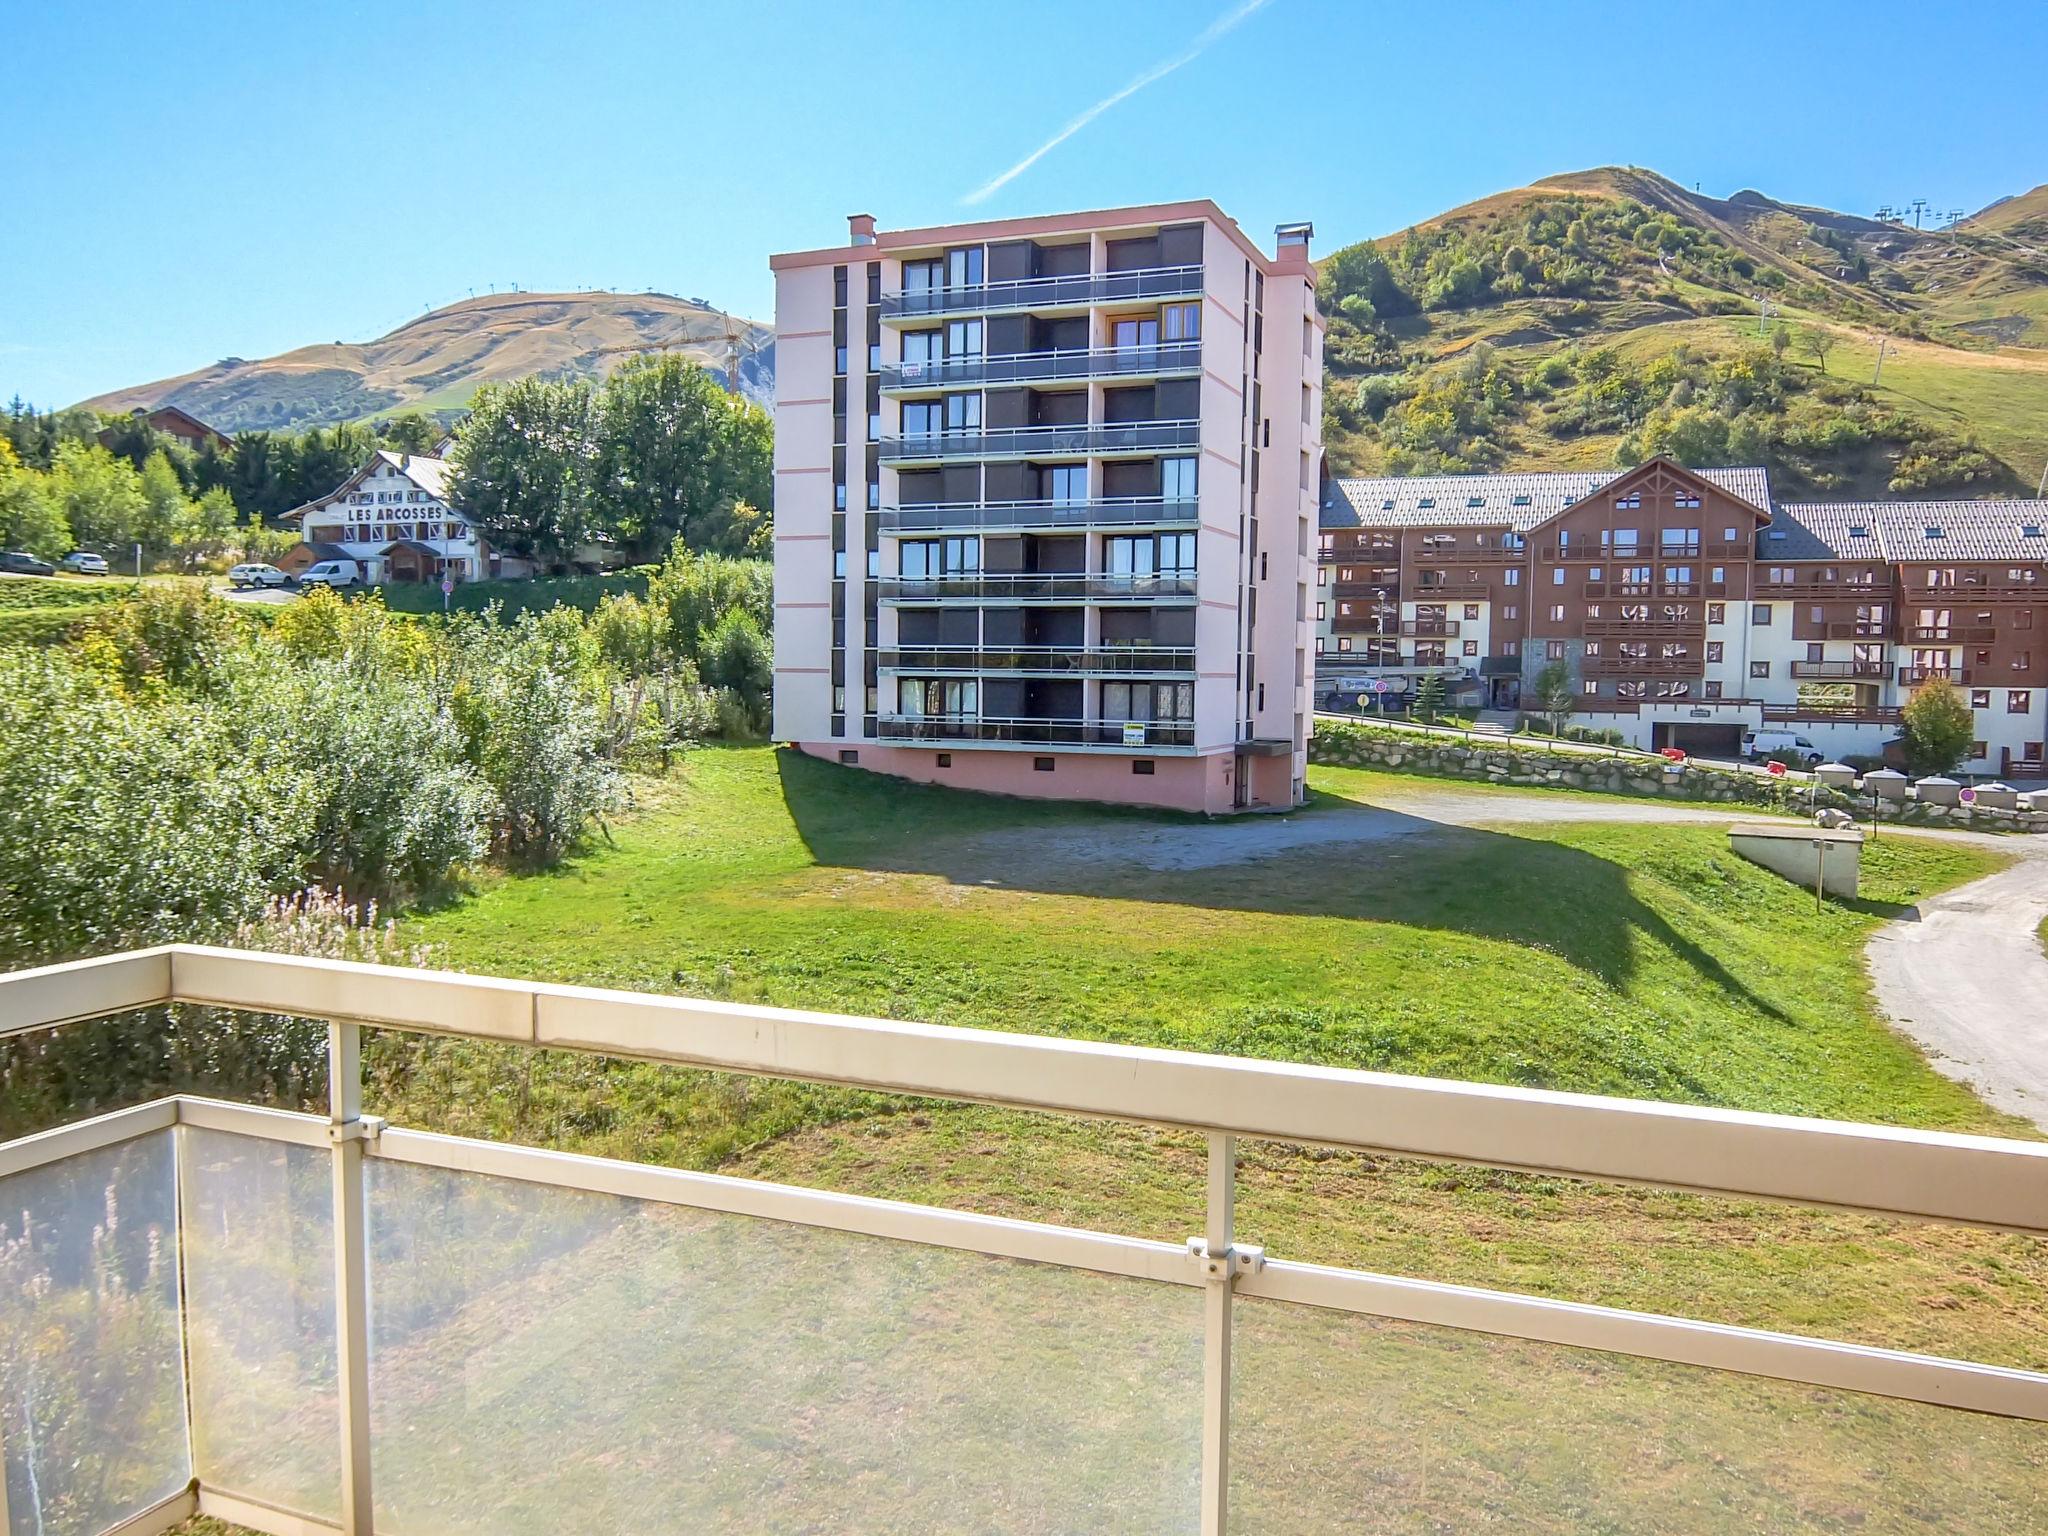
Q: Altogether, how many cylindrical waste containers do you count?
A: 5